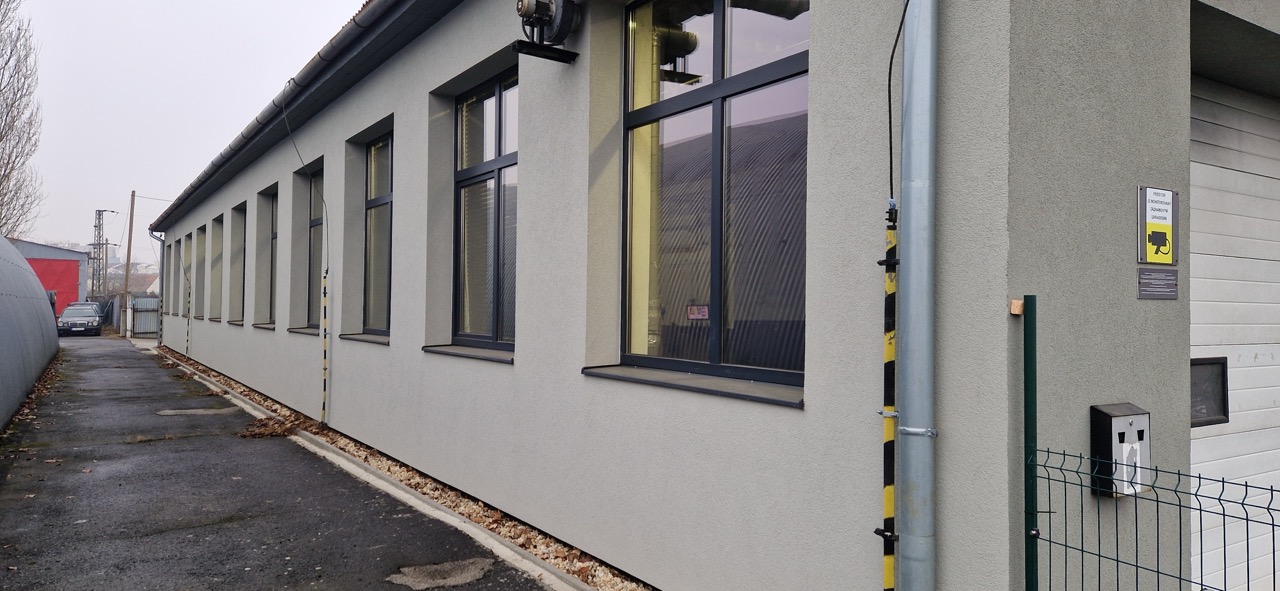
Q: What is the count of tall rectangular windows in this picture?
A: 11